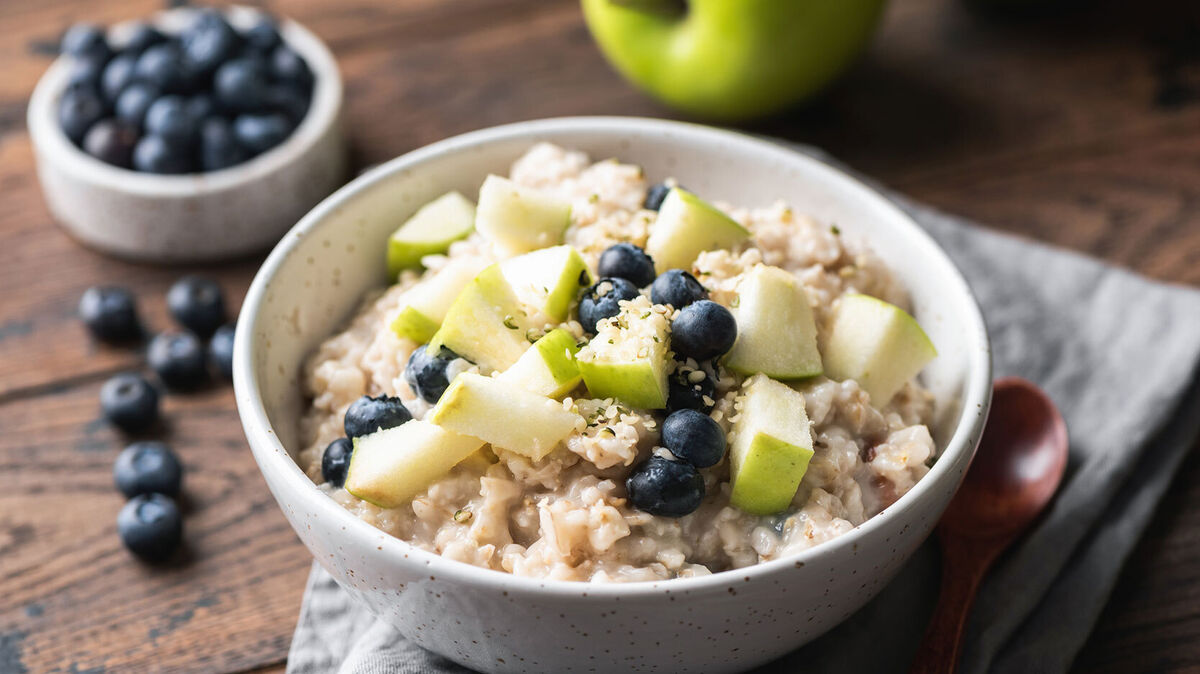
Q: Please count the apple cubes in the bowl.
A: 13